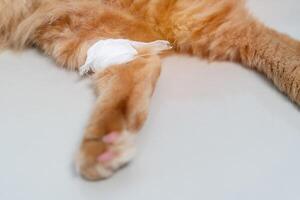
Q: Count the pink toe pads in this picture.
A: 2